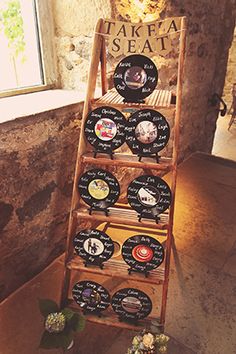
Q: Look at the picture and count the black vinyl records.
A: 9